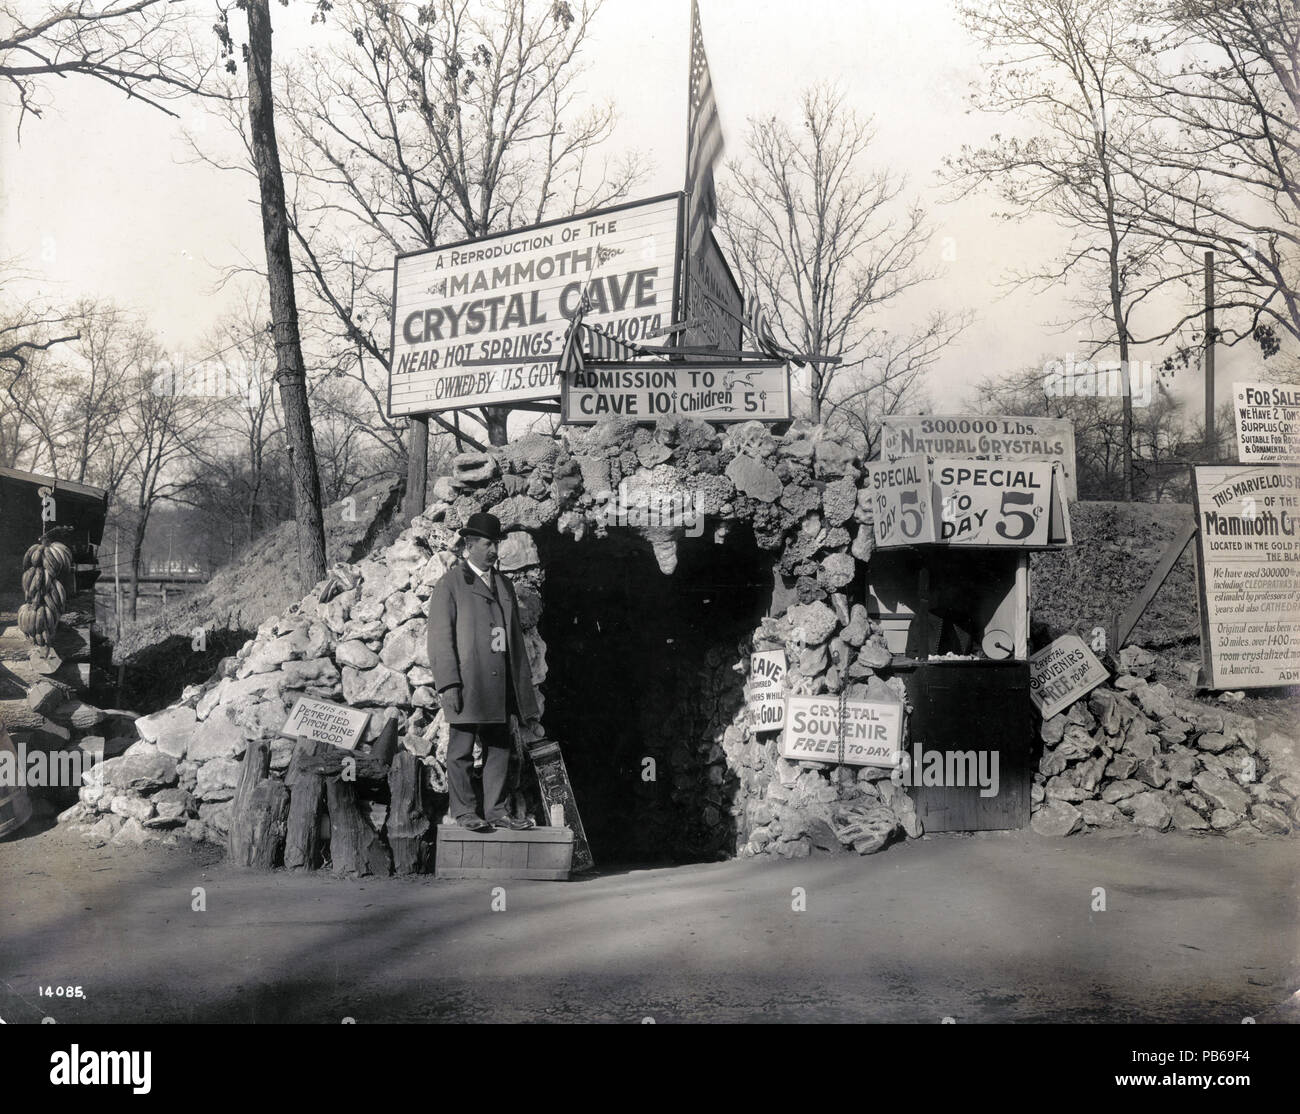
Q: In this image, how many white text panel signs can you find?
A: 11